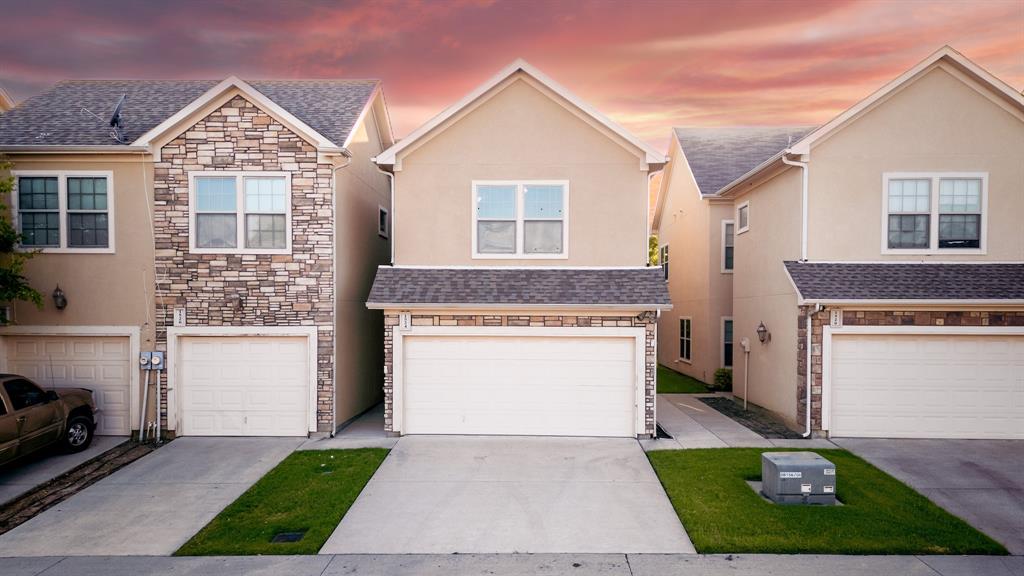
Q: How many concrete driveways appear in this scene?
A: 4